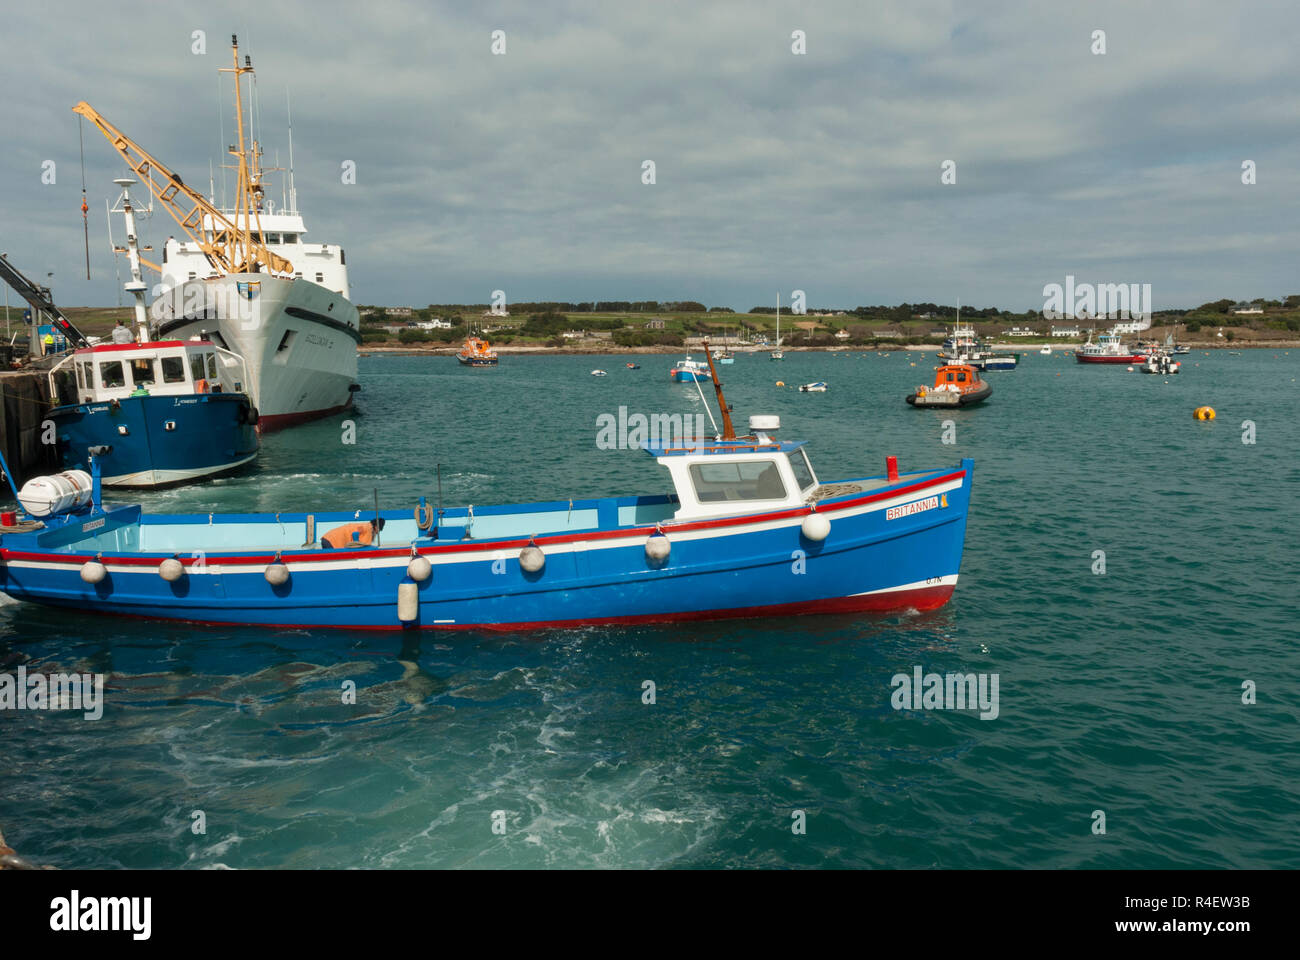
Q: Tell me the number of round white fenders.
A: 7